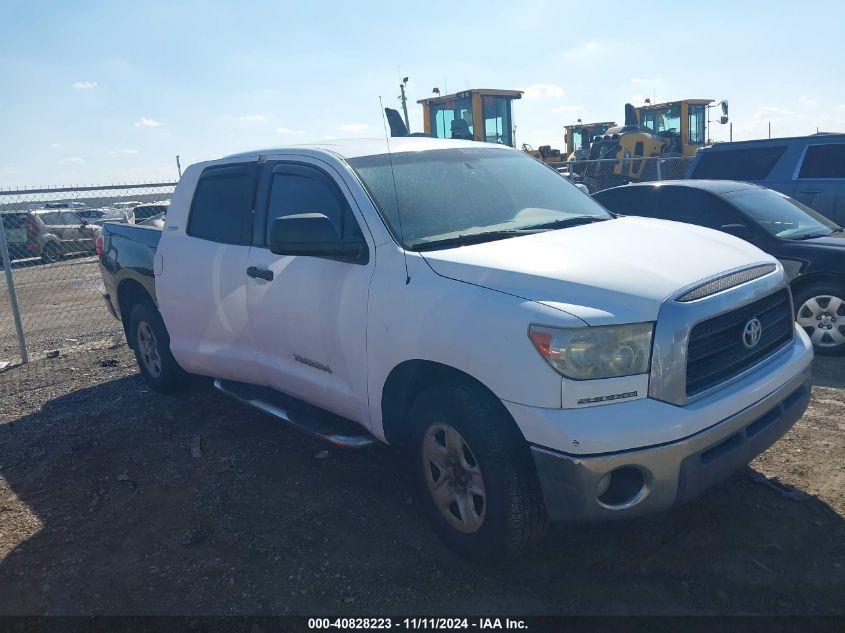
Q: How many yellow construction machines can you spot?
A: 3